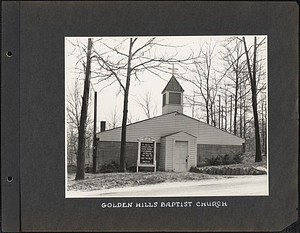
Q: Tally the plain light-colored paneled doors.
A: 1